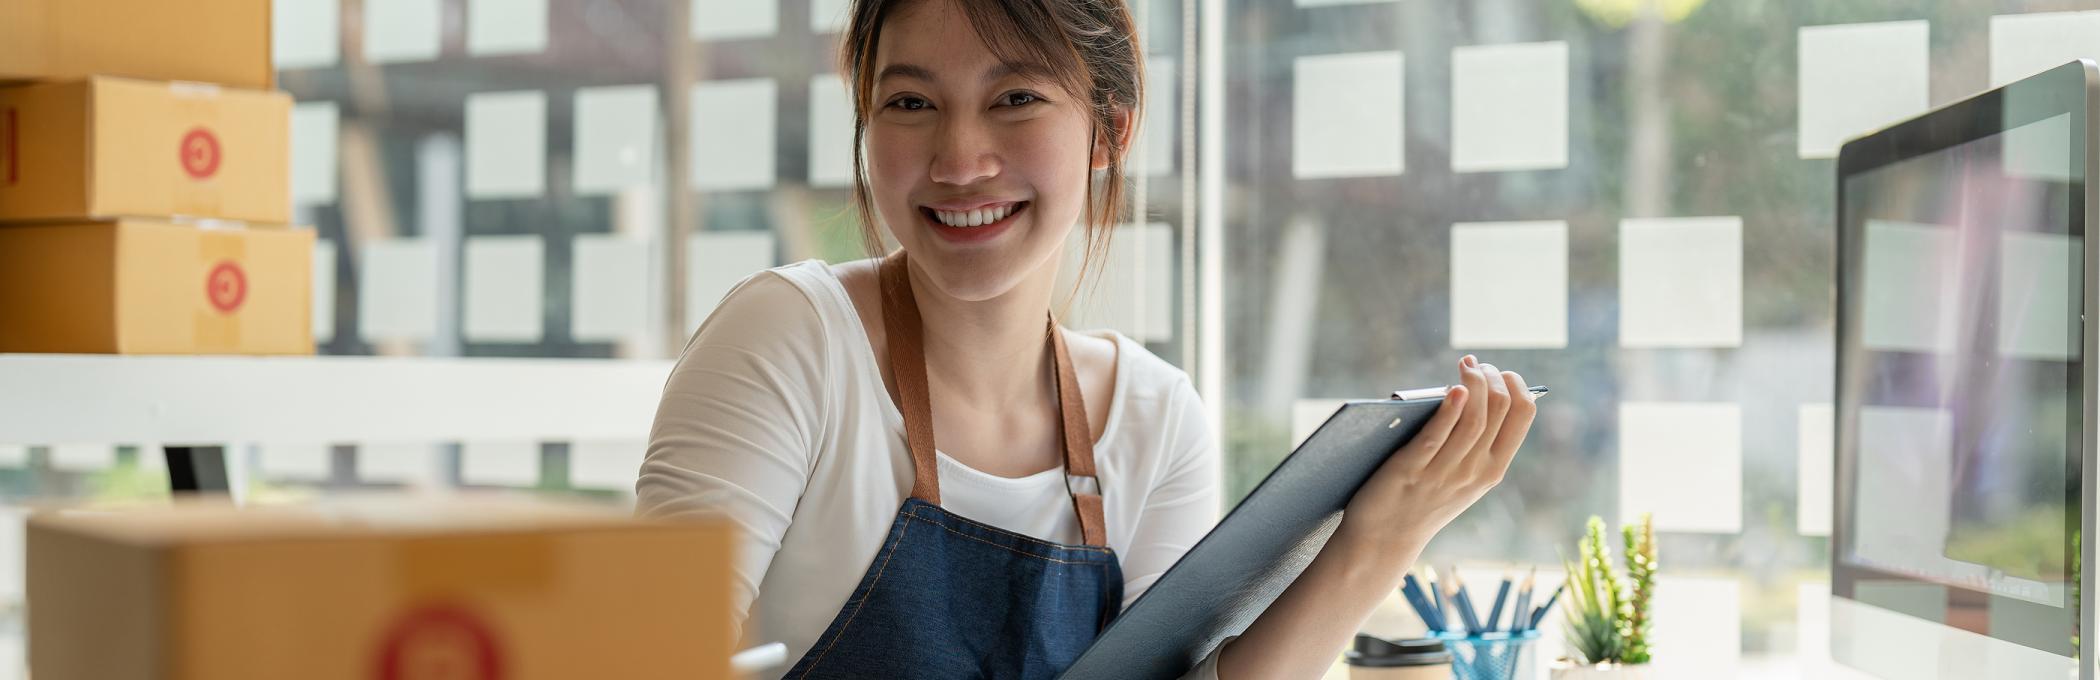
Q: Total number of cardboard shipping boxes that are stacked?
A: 3